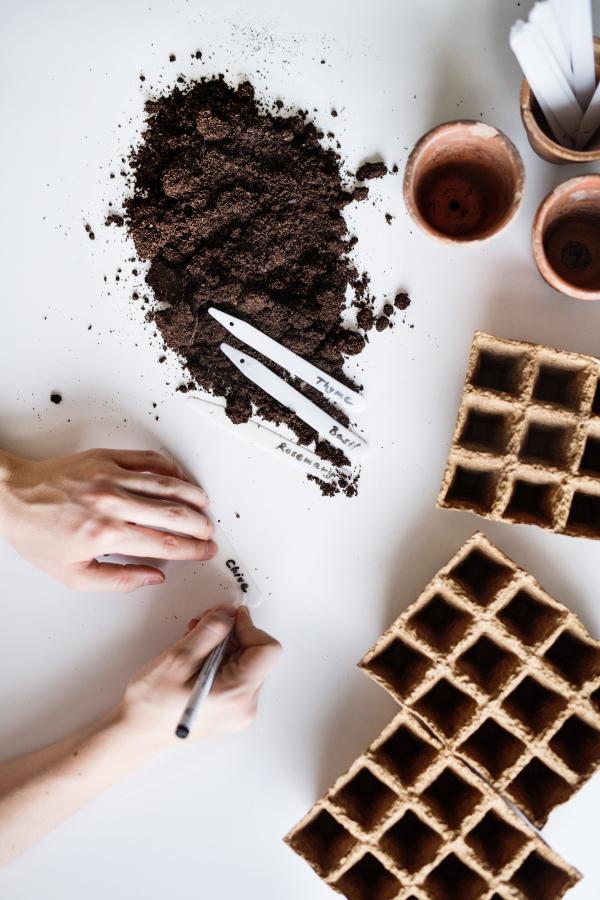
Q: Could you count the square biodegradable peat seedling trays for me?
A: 3